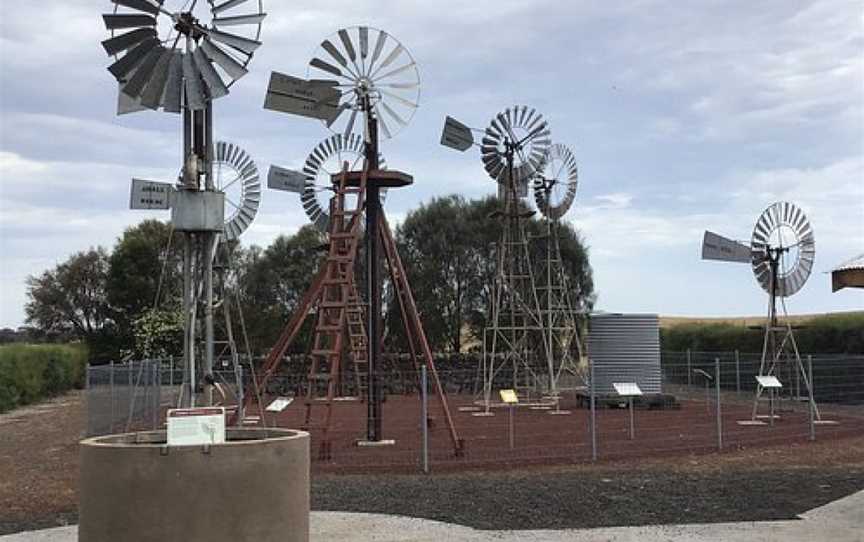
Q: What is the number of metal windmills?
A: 7